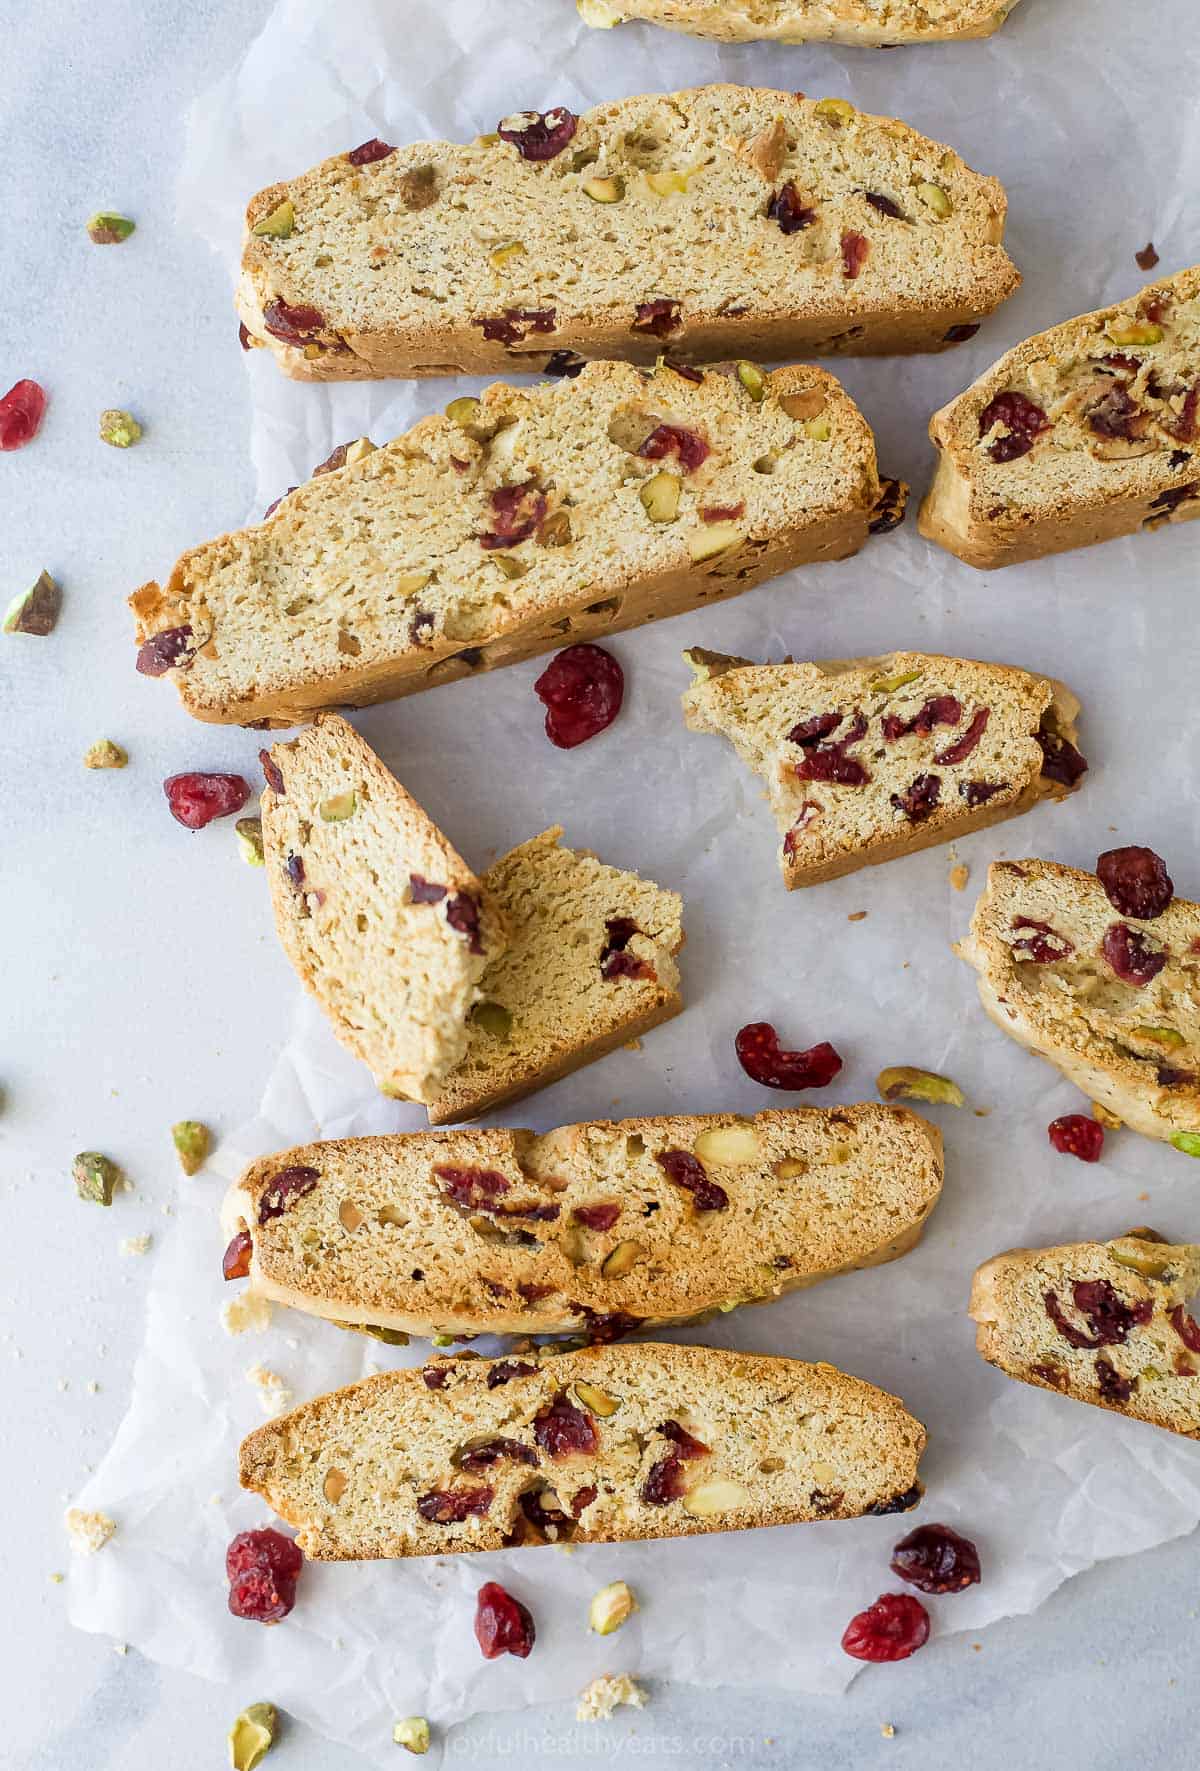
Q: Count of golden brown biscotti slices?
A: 11